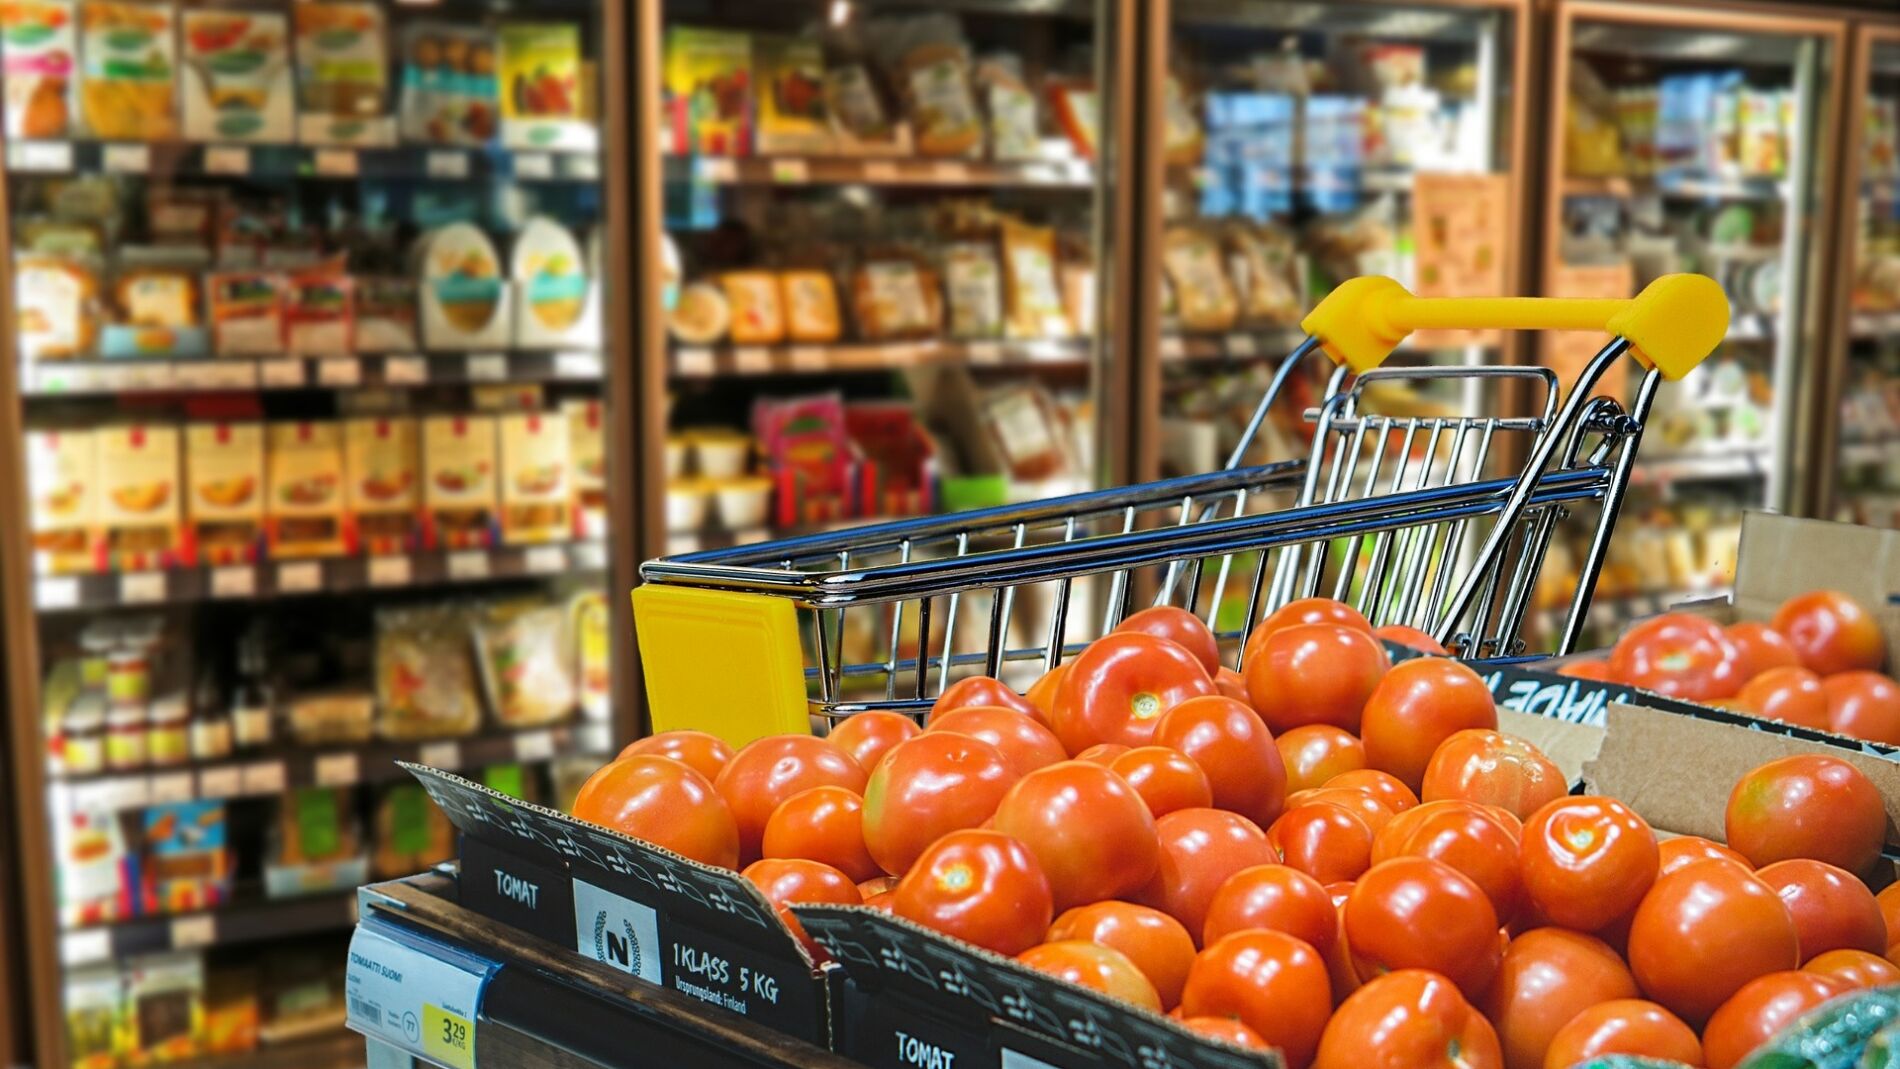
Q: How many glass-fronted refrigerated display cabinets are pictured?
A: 5